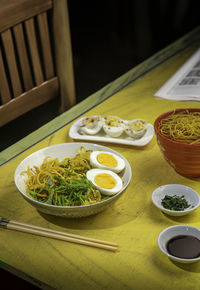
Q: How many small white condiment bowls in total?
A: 2